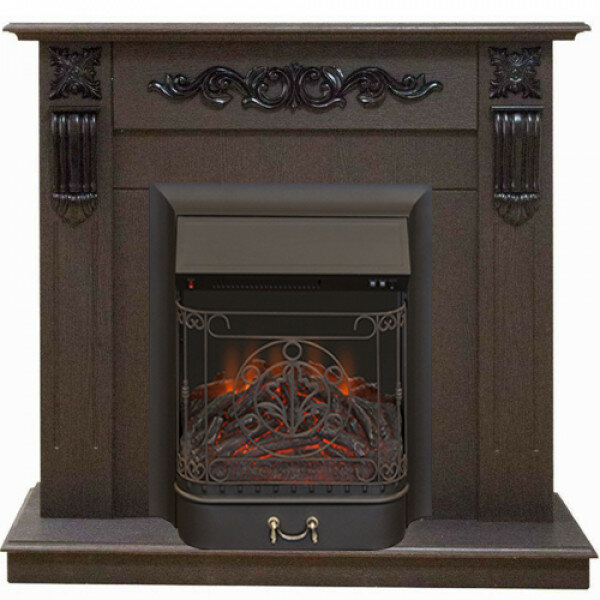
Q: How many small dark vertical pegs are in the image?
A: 11